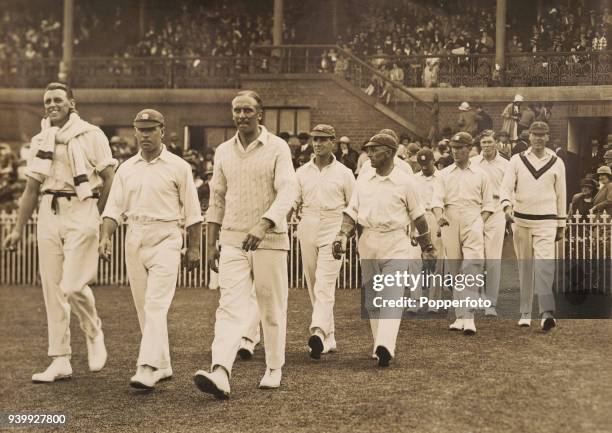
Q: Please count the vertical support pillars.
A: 3